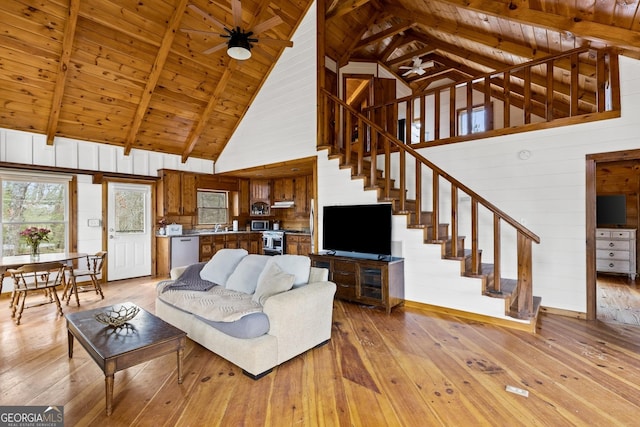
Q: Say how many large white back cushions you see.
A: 3